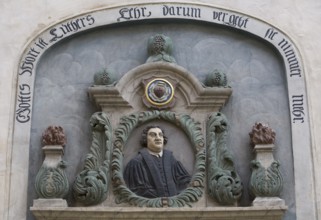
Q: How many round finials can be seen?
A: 3